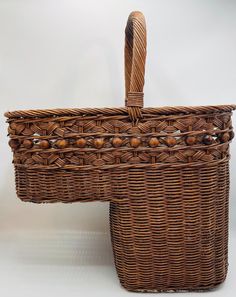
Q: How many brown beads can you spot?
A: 13